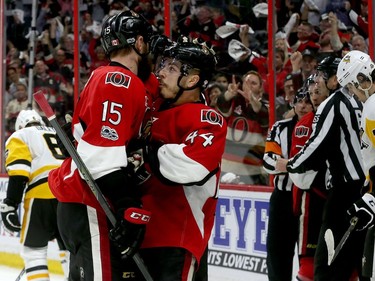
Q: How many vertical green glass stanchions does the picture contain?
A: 0